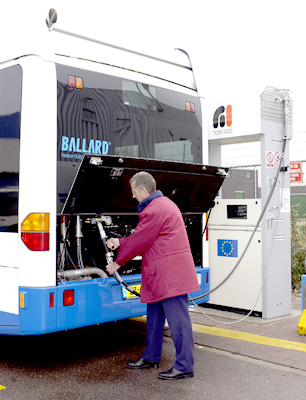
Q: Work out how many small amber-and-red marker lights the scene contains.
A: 2